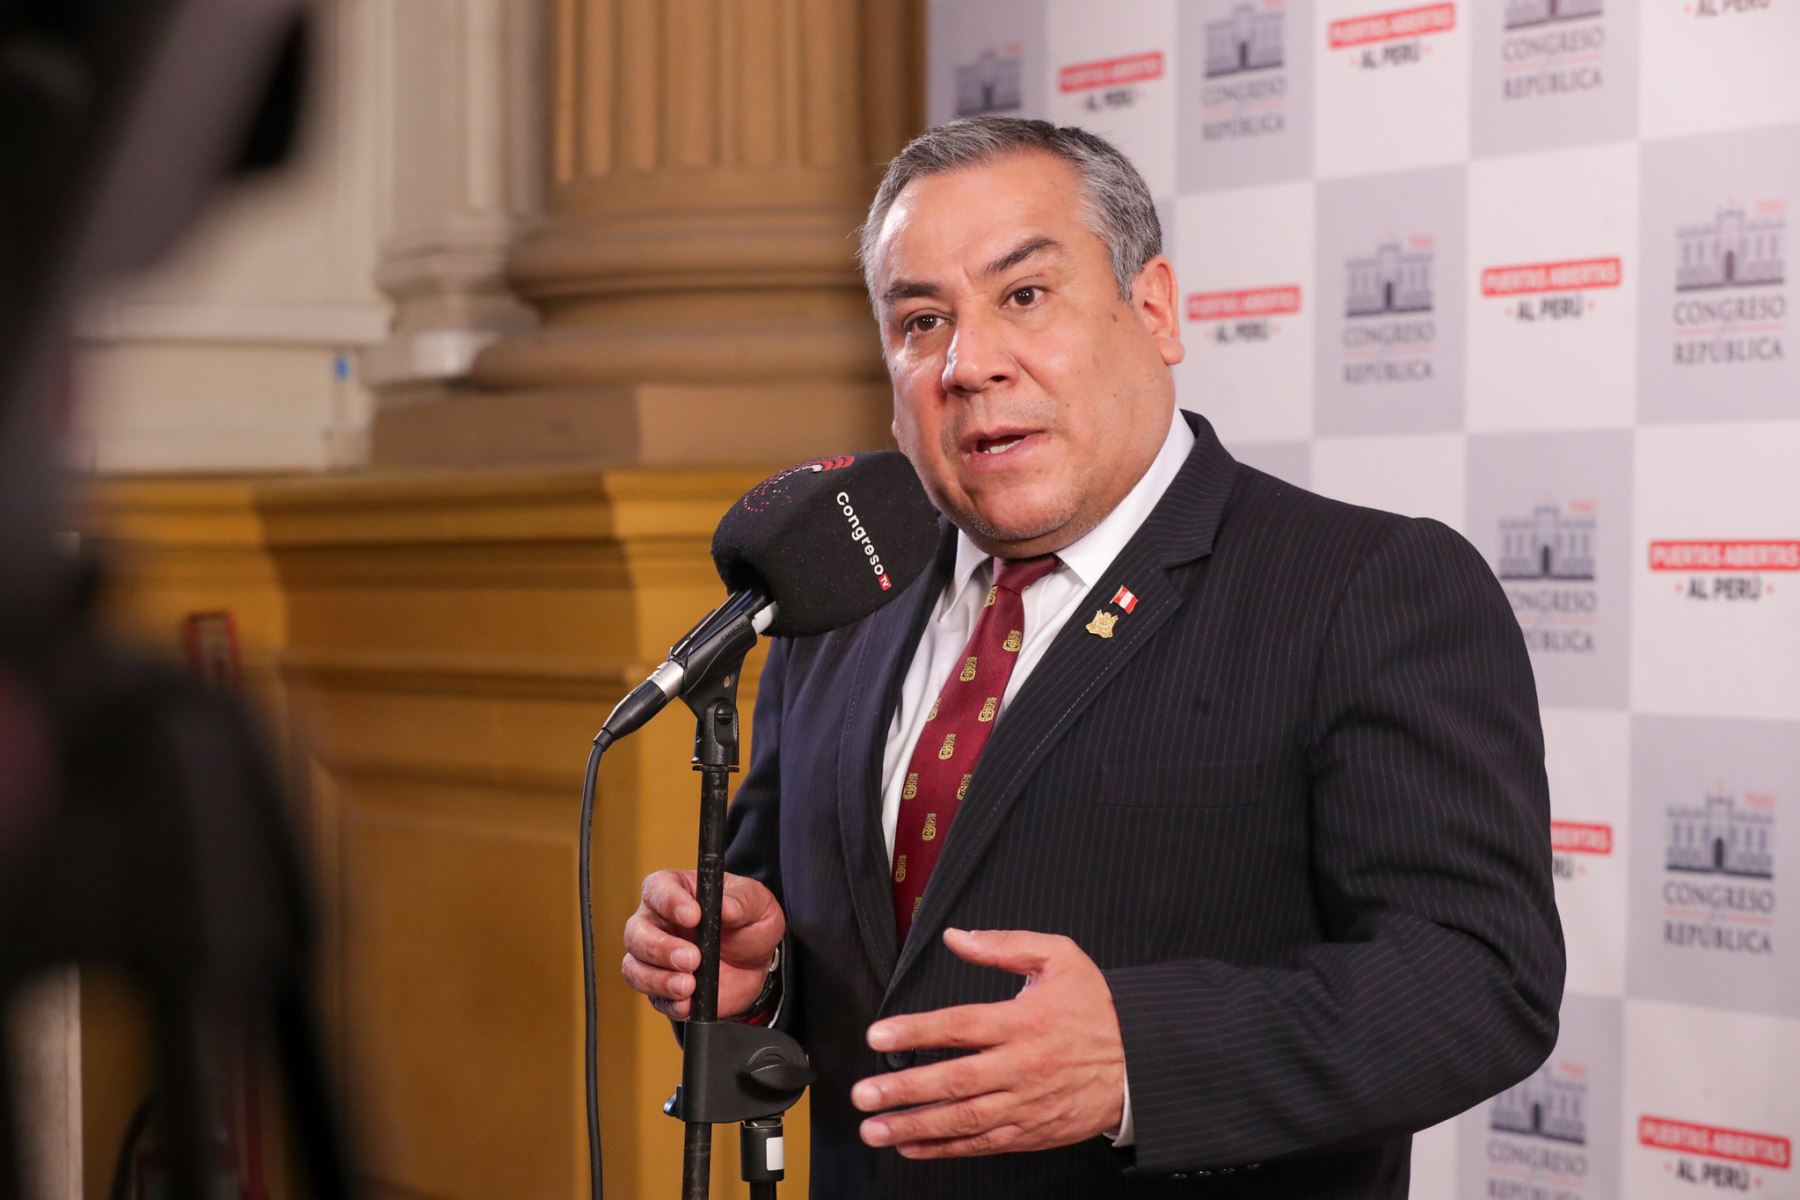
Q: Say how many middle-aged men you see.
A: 1